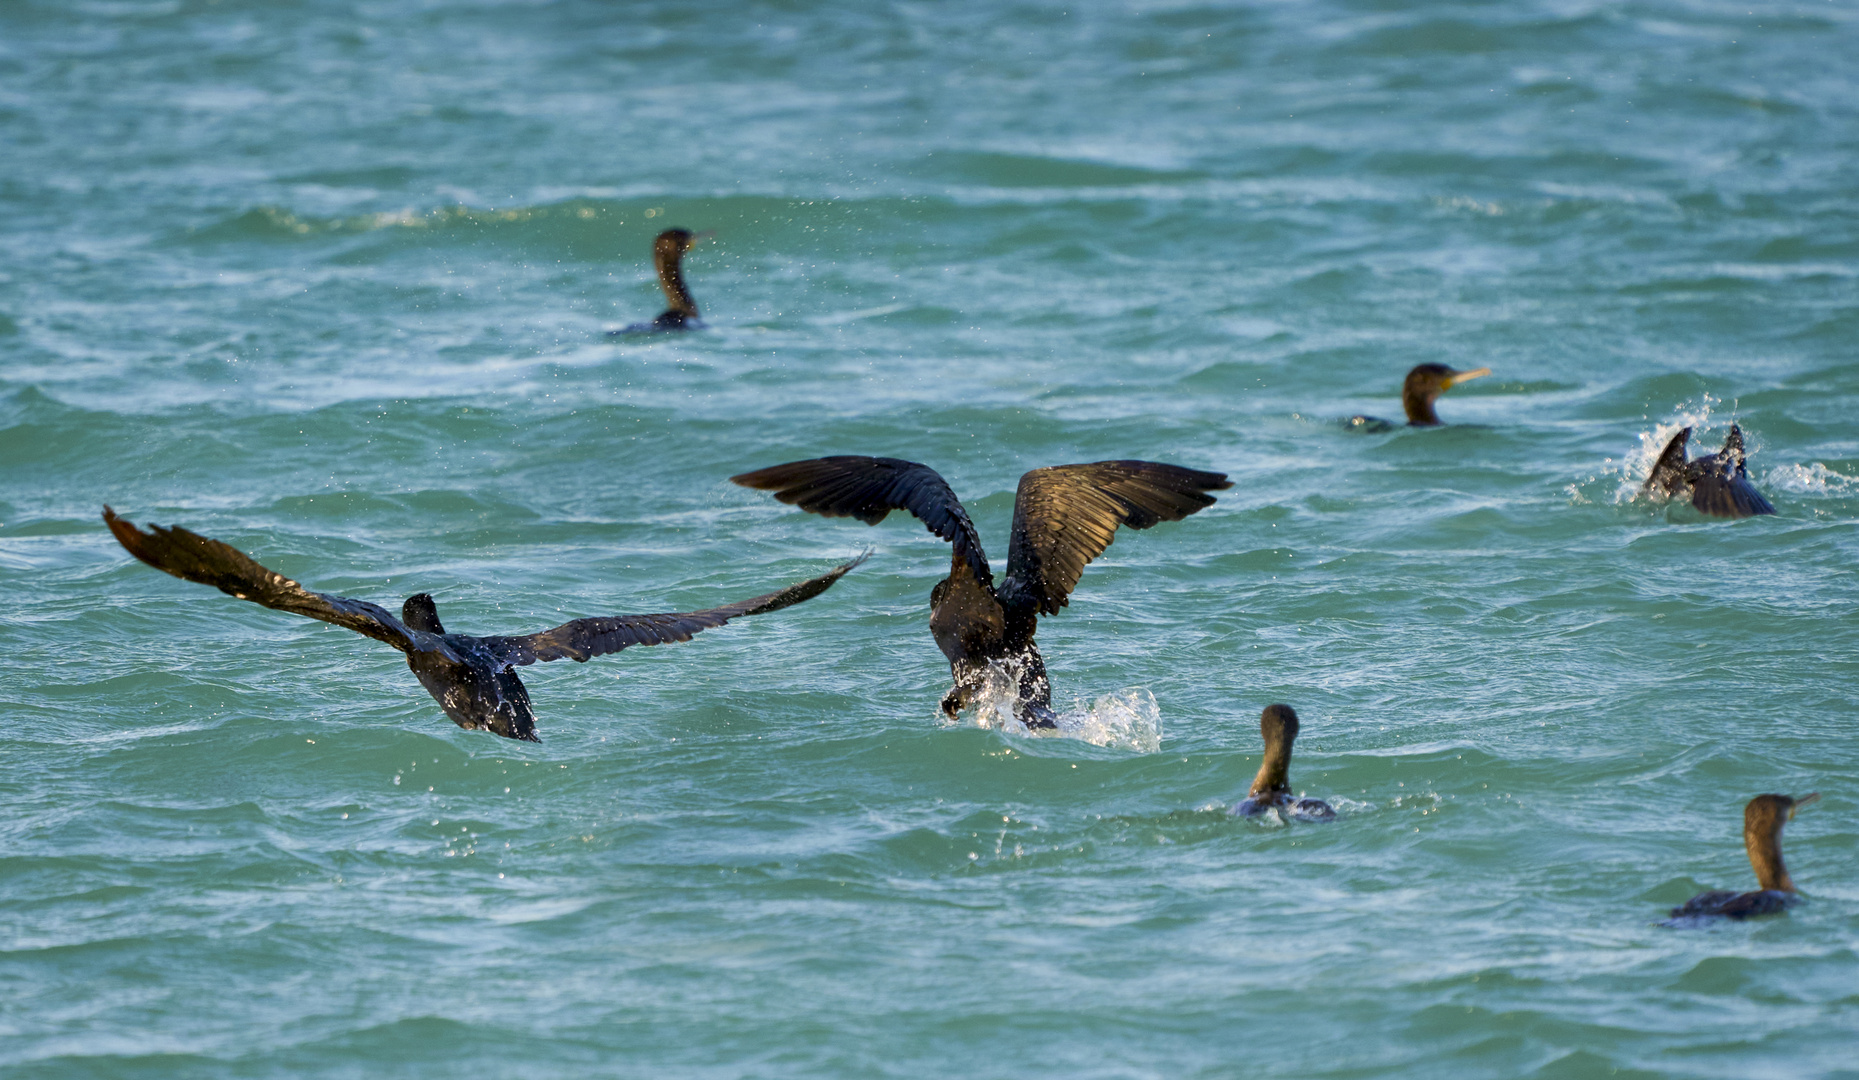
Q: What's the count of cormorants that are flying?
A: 2